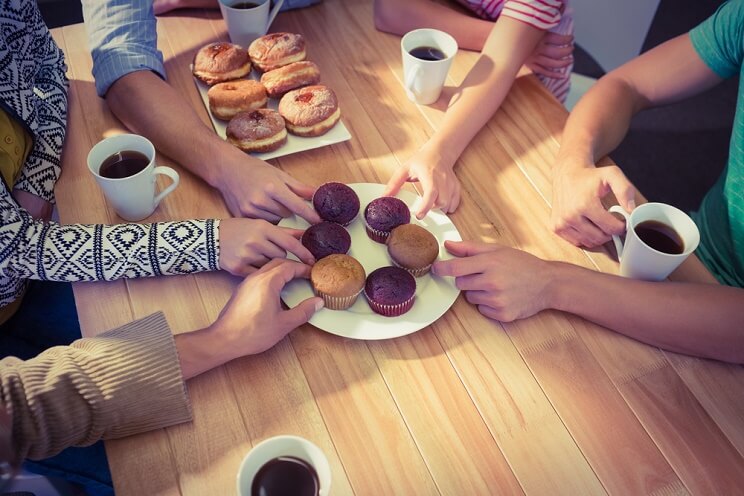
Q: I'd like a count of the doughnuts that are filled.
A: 4